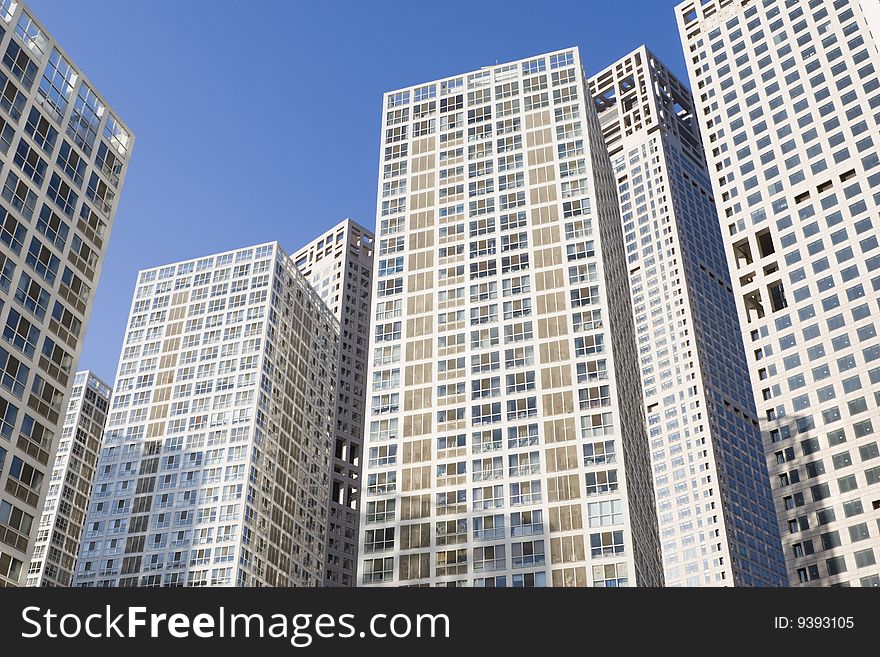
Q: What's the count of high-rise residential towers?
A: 7